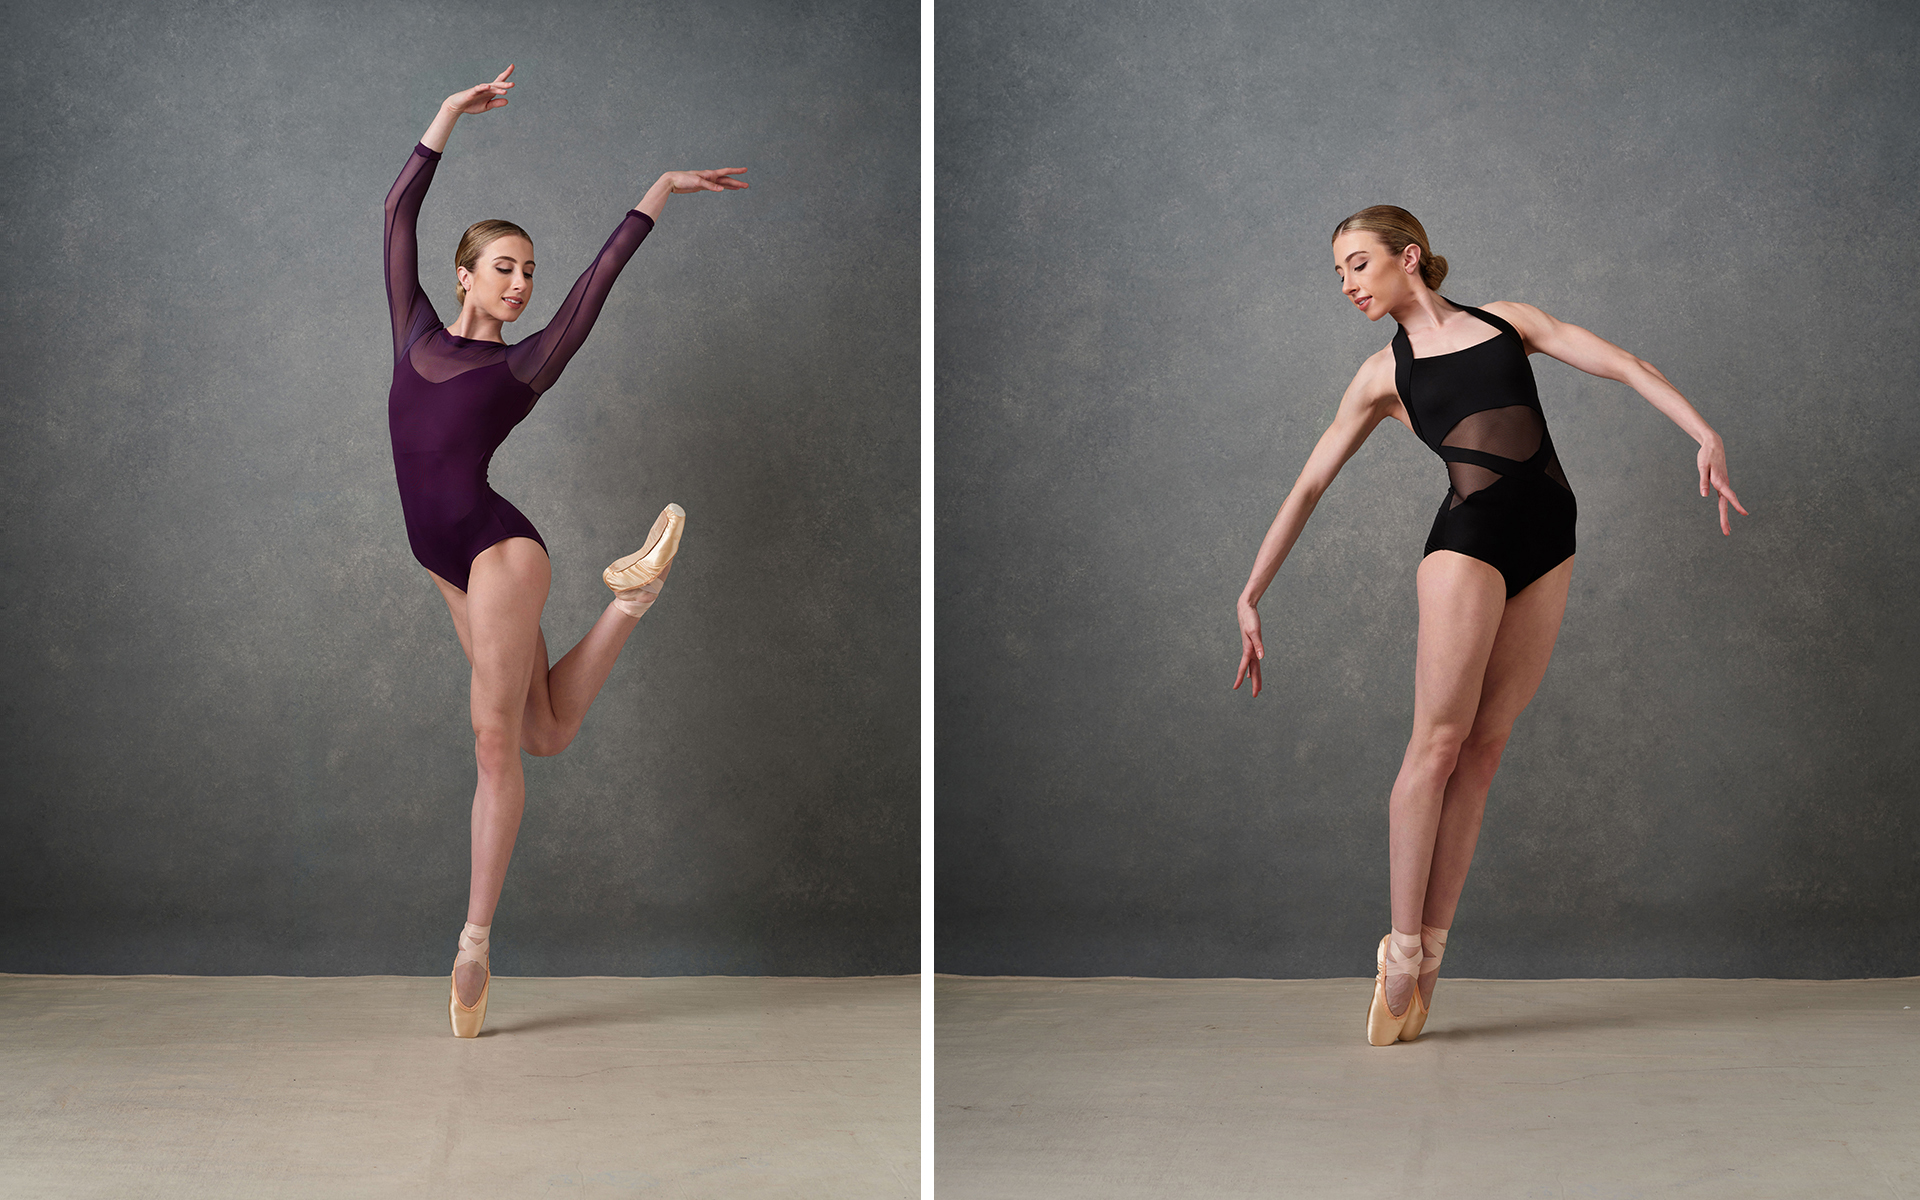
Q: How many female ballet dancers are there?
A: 2